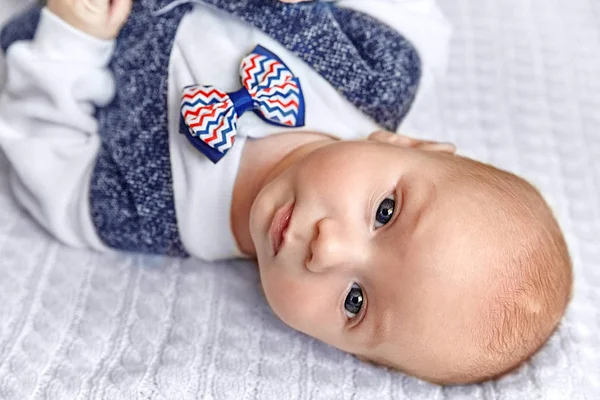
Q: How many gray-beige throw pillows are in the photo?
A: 0